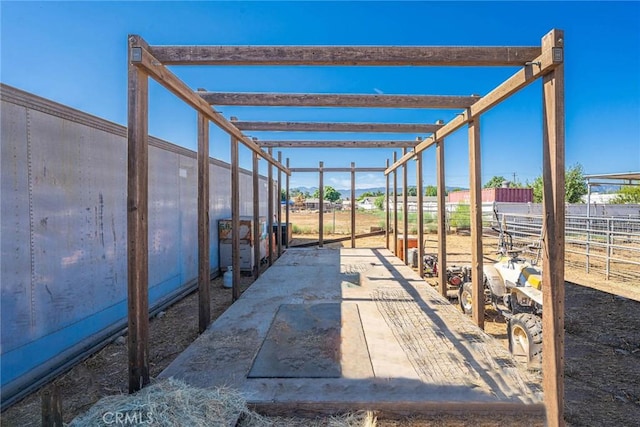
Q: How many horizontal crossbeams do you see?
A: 5